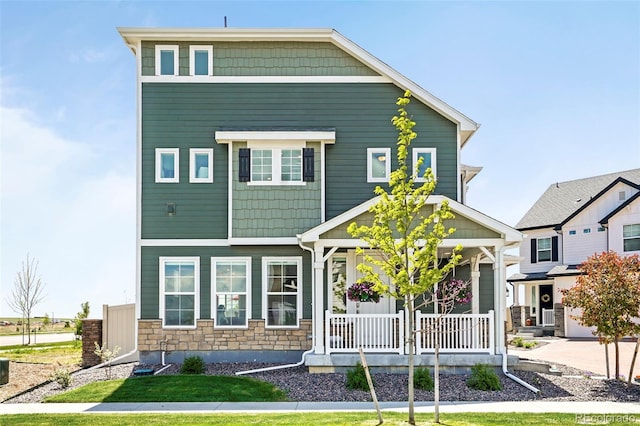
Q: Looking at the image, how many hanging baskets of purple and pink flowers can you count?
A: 2